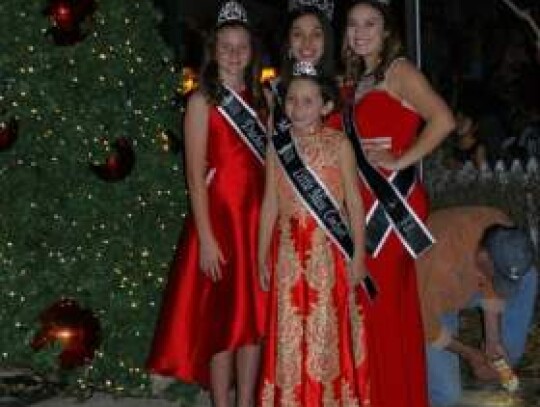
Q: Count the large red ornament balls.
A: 4